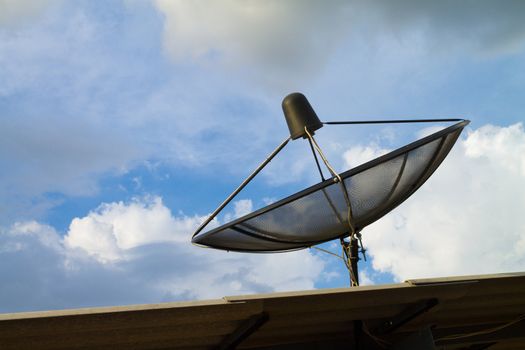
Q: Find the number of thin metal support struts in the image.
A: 4